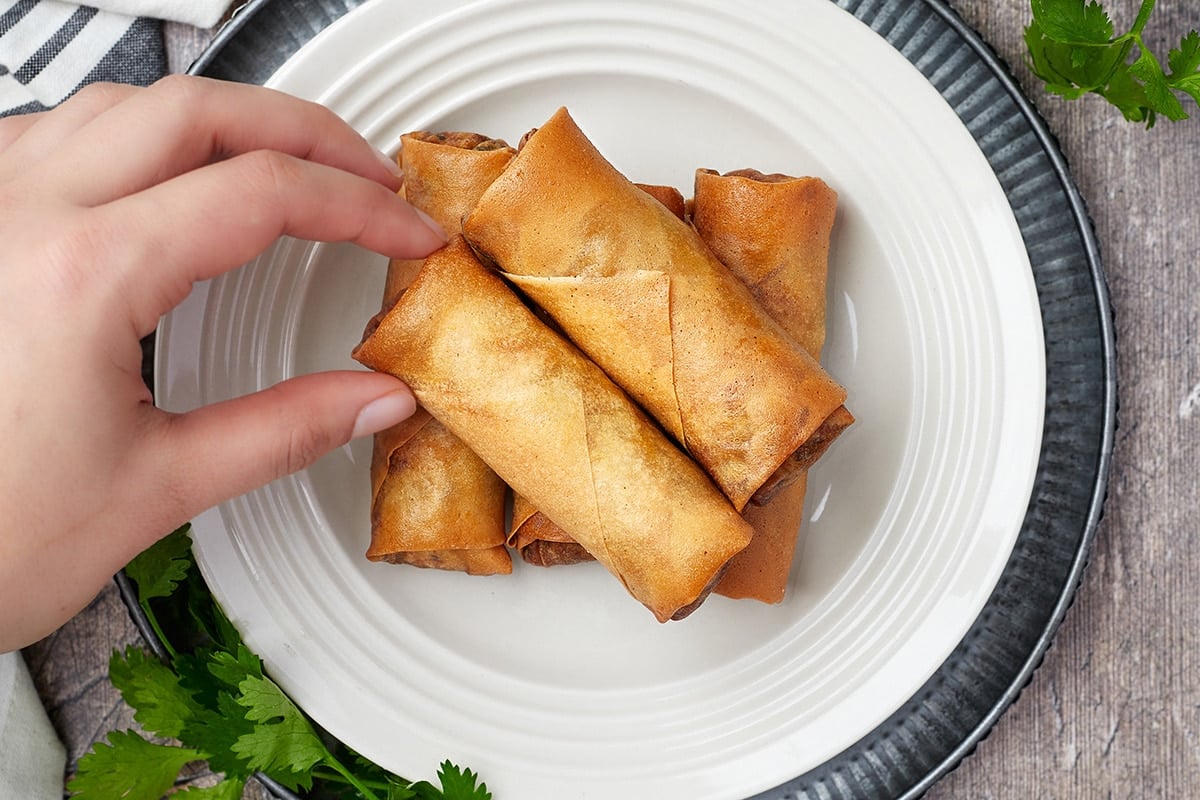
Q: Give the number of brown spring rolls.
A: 5